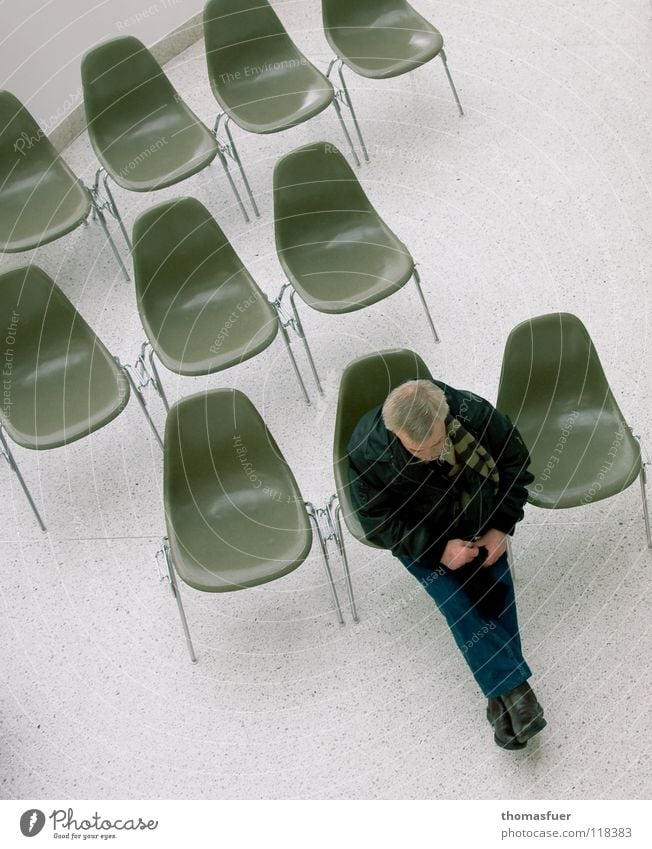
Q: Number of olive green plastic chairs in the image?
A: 10